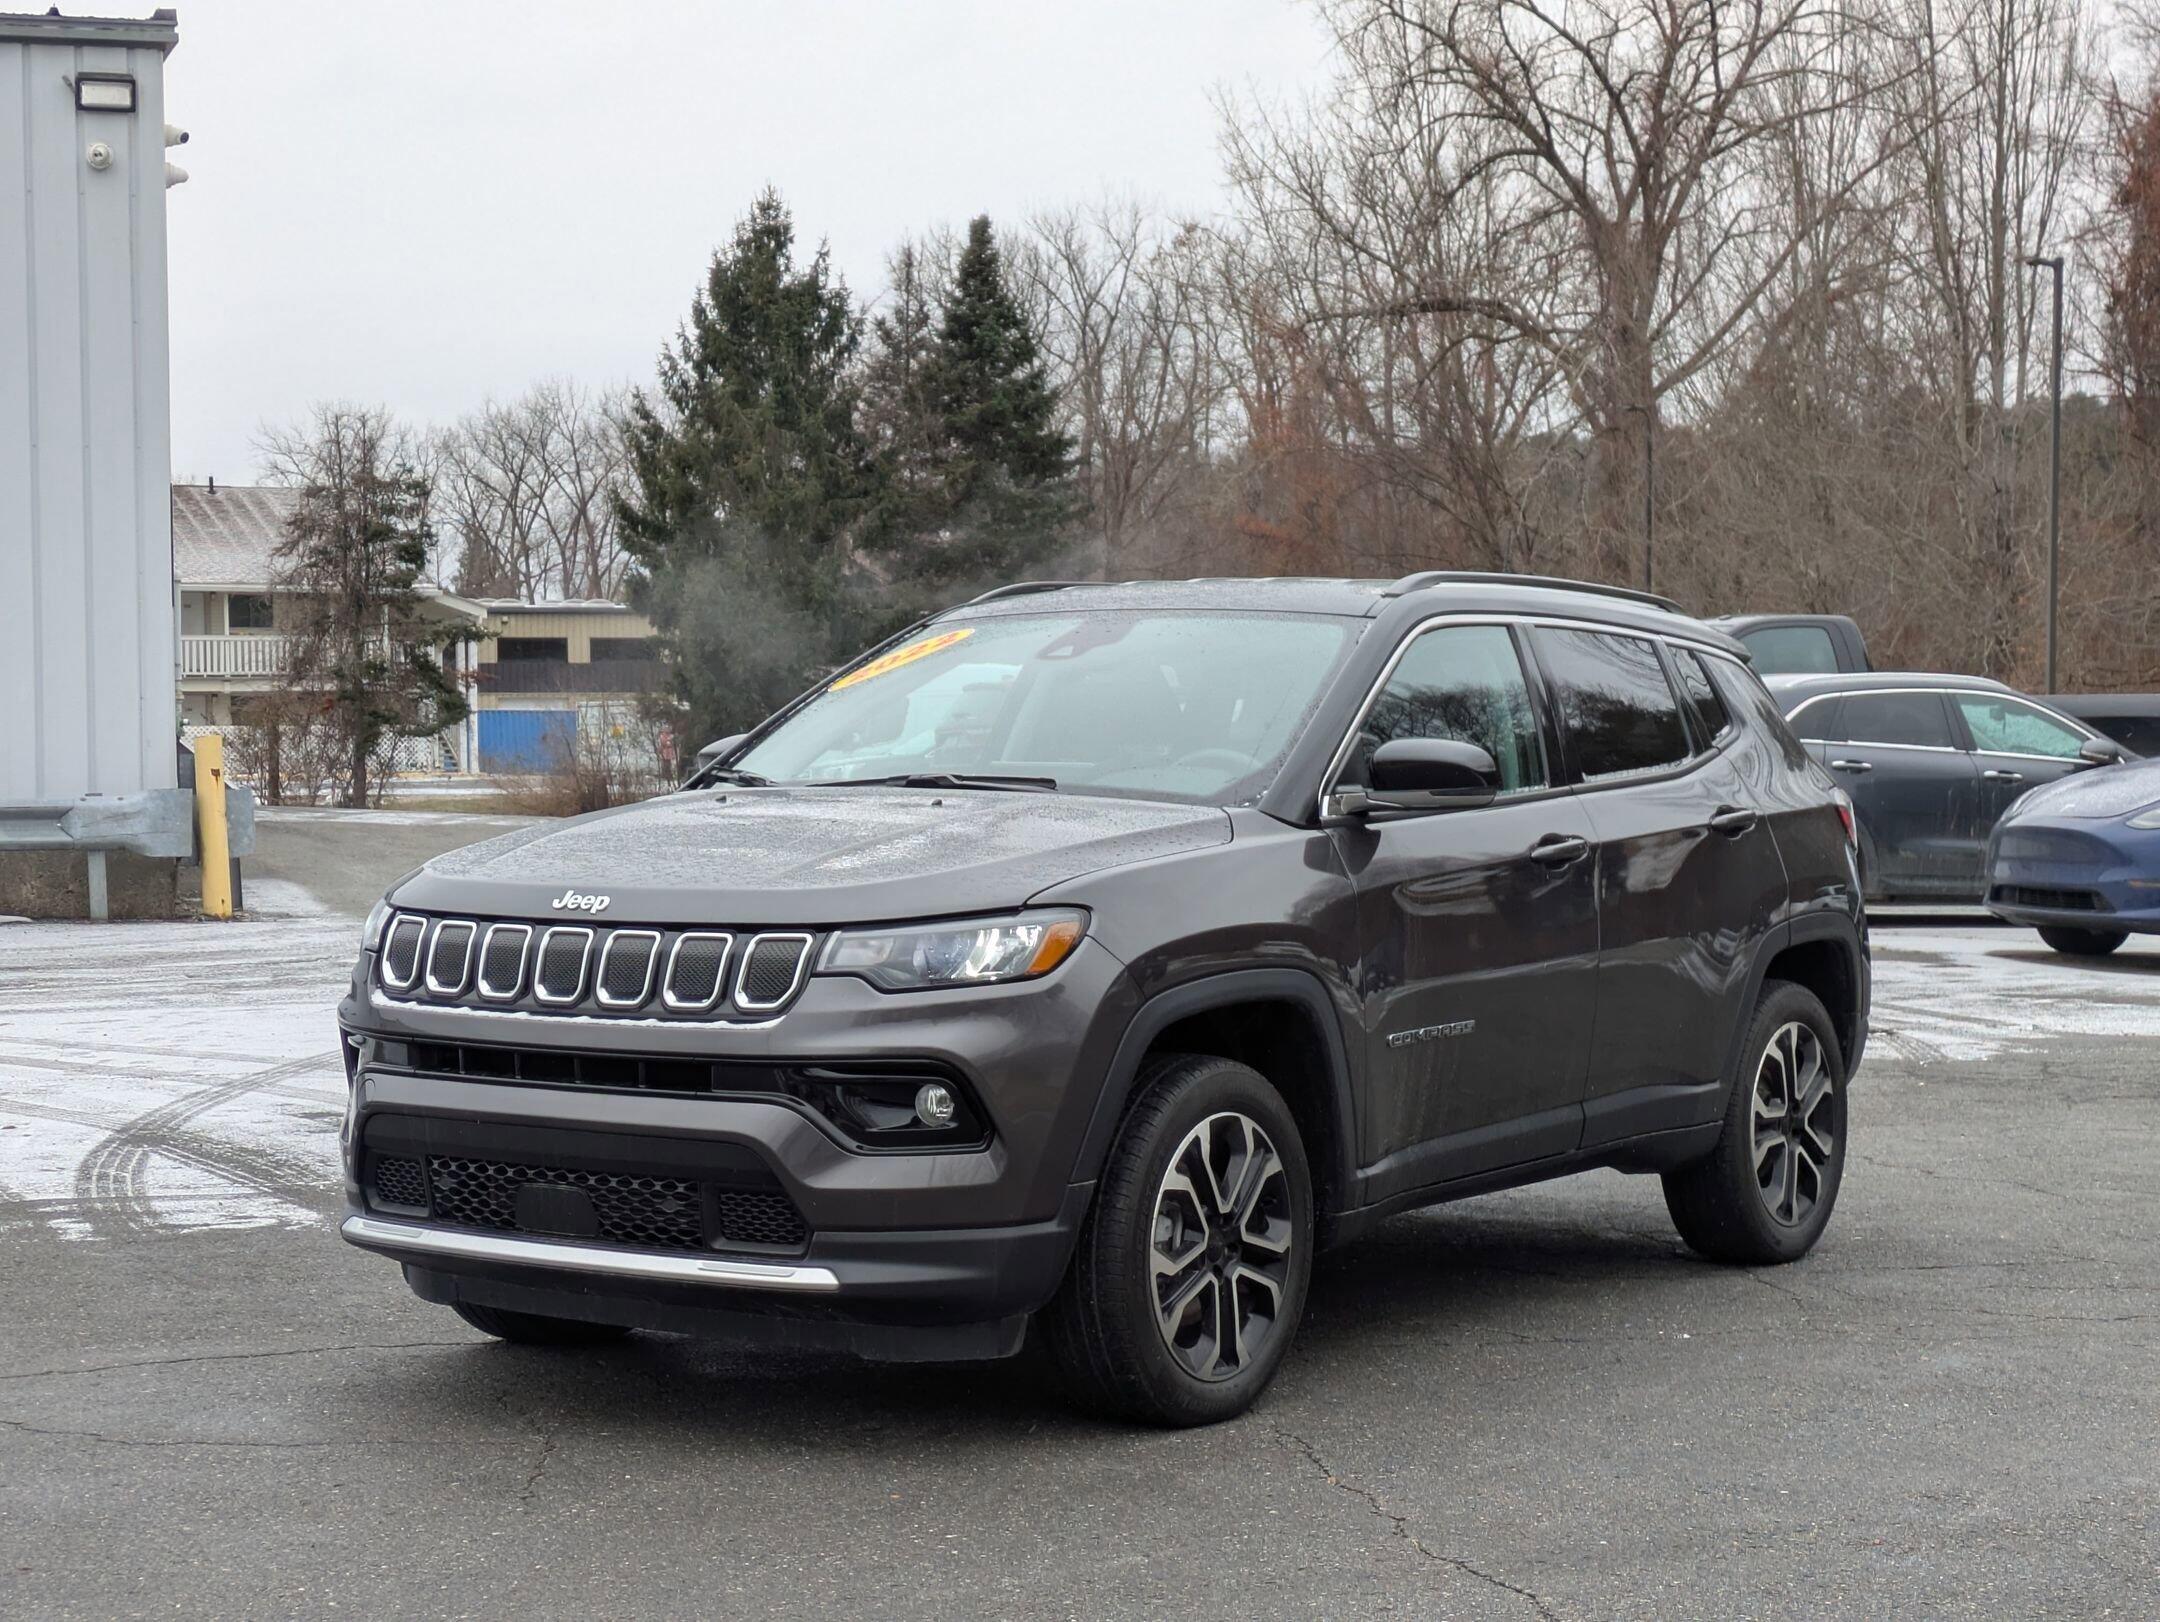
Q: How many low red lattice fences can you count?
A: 0